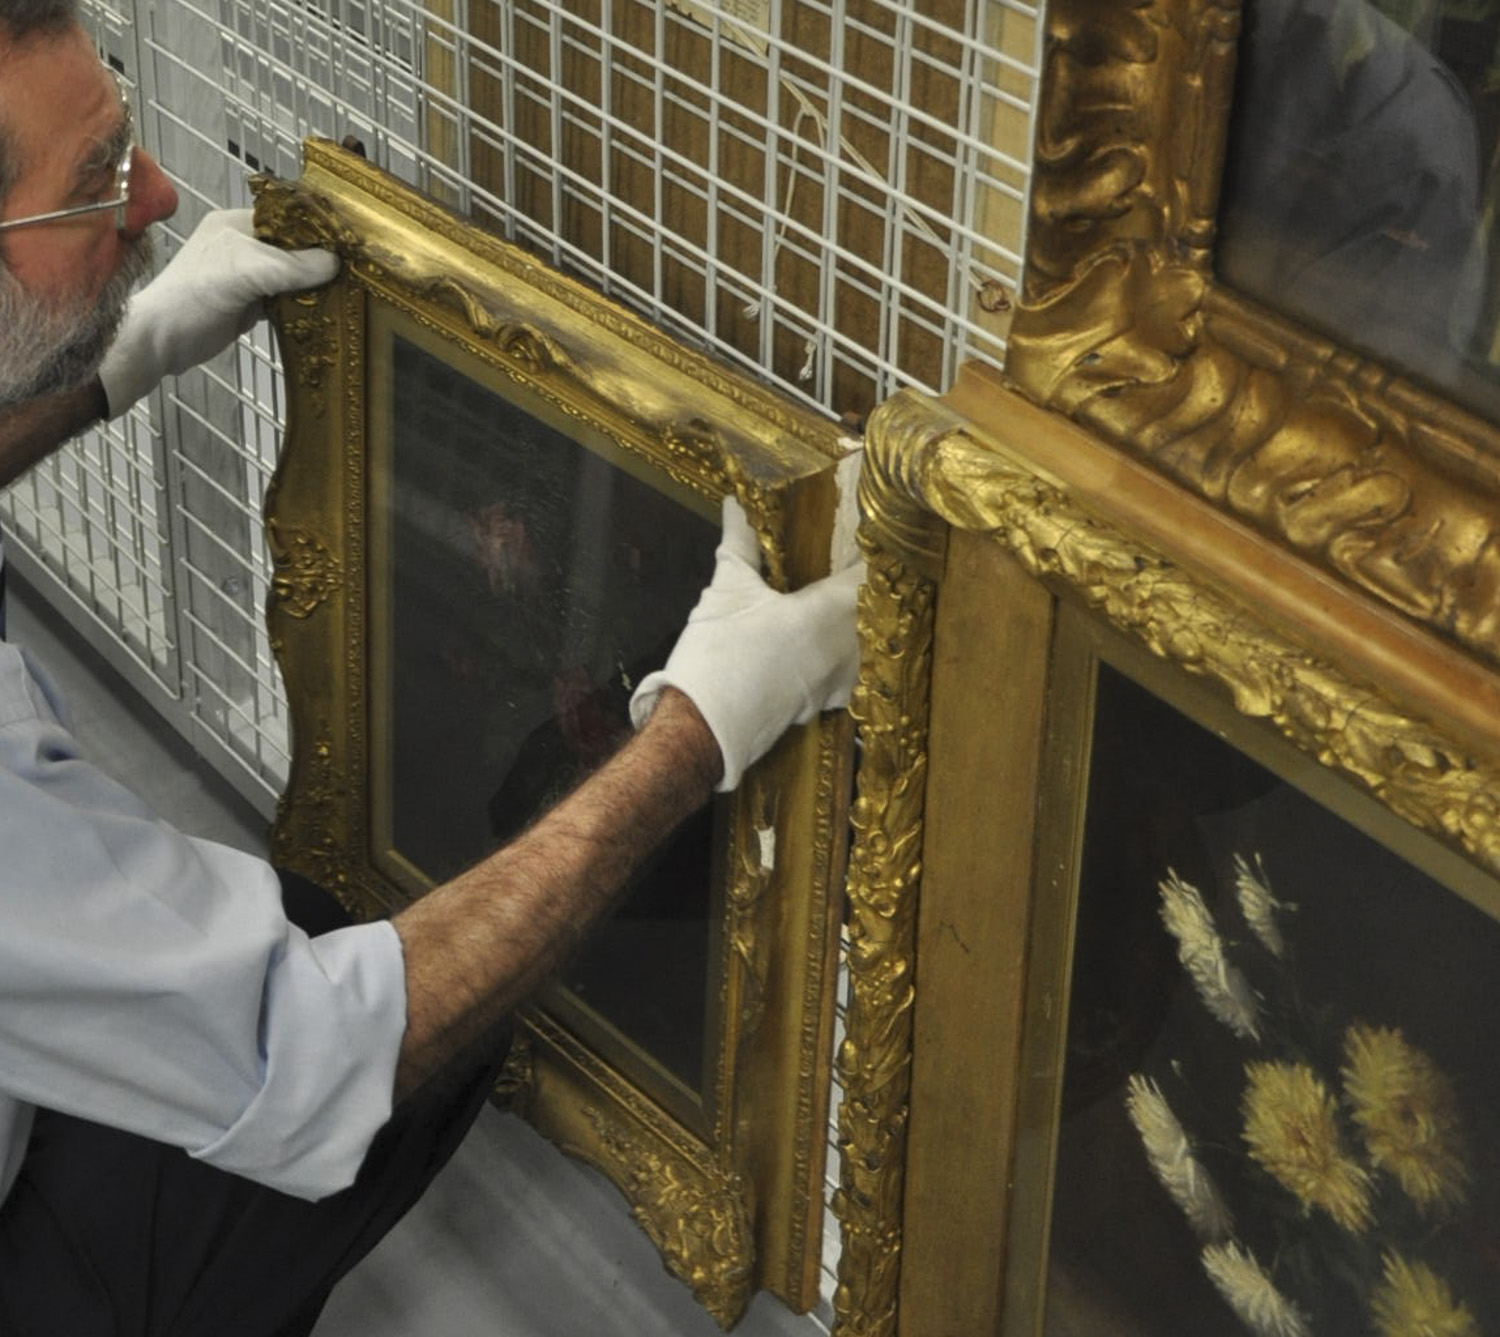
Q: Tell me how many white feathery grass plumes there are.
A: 4